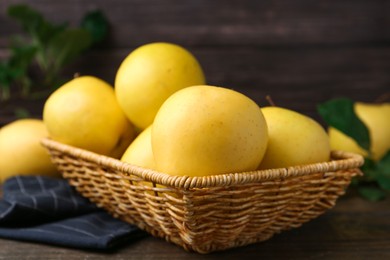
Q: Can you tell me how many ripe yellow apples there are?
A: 7